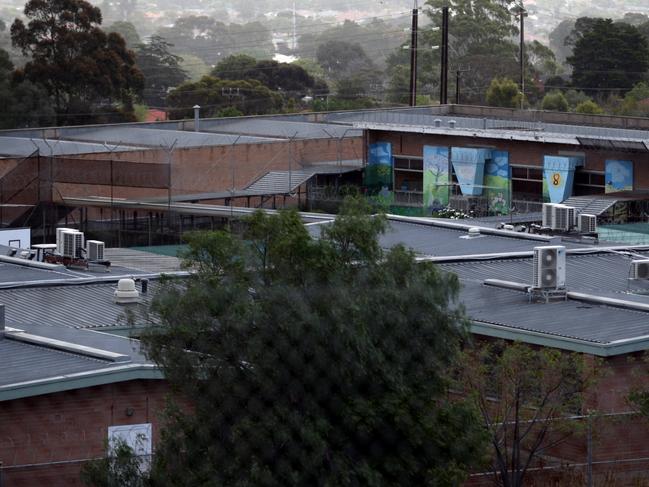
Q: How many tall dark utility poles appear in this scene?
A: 3